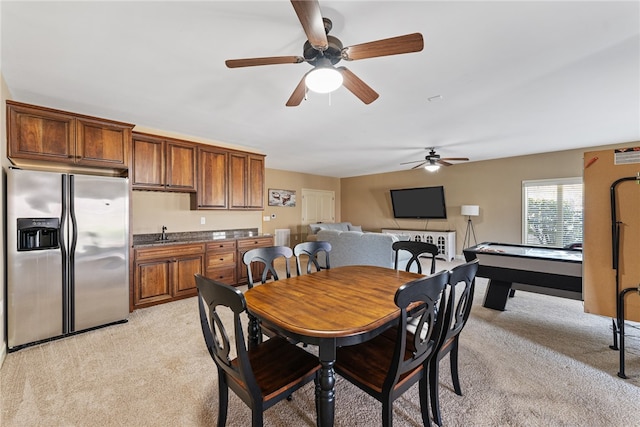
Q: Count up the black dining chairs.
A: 6